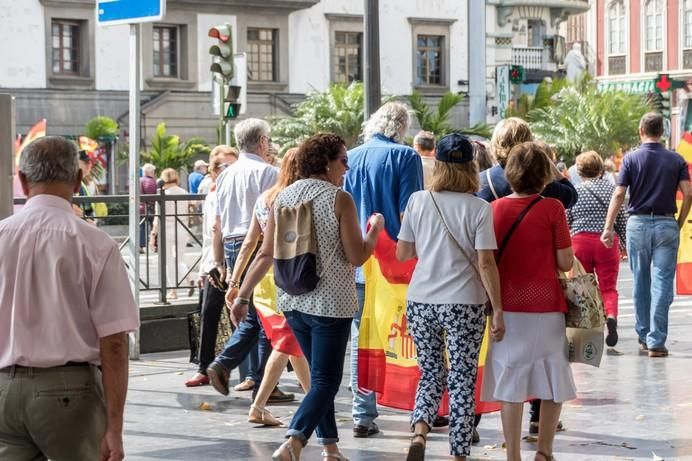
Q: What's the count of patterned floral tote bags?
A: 1